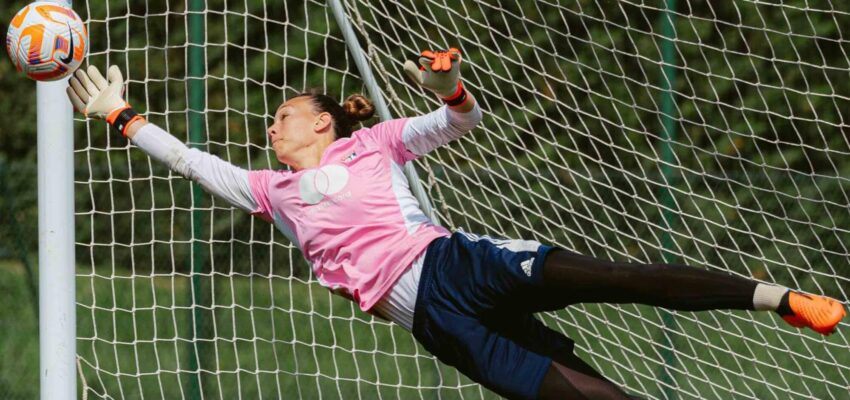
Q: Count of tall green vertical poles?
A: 2